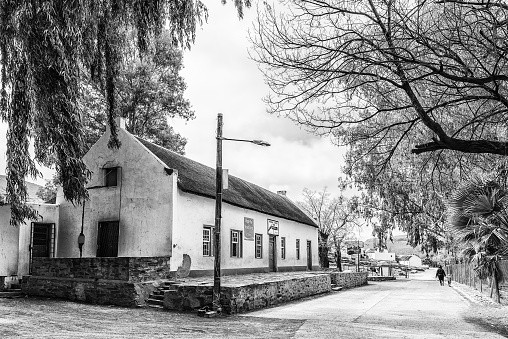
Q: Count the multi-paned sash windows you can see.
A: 5